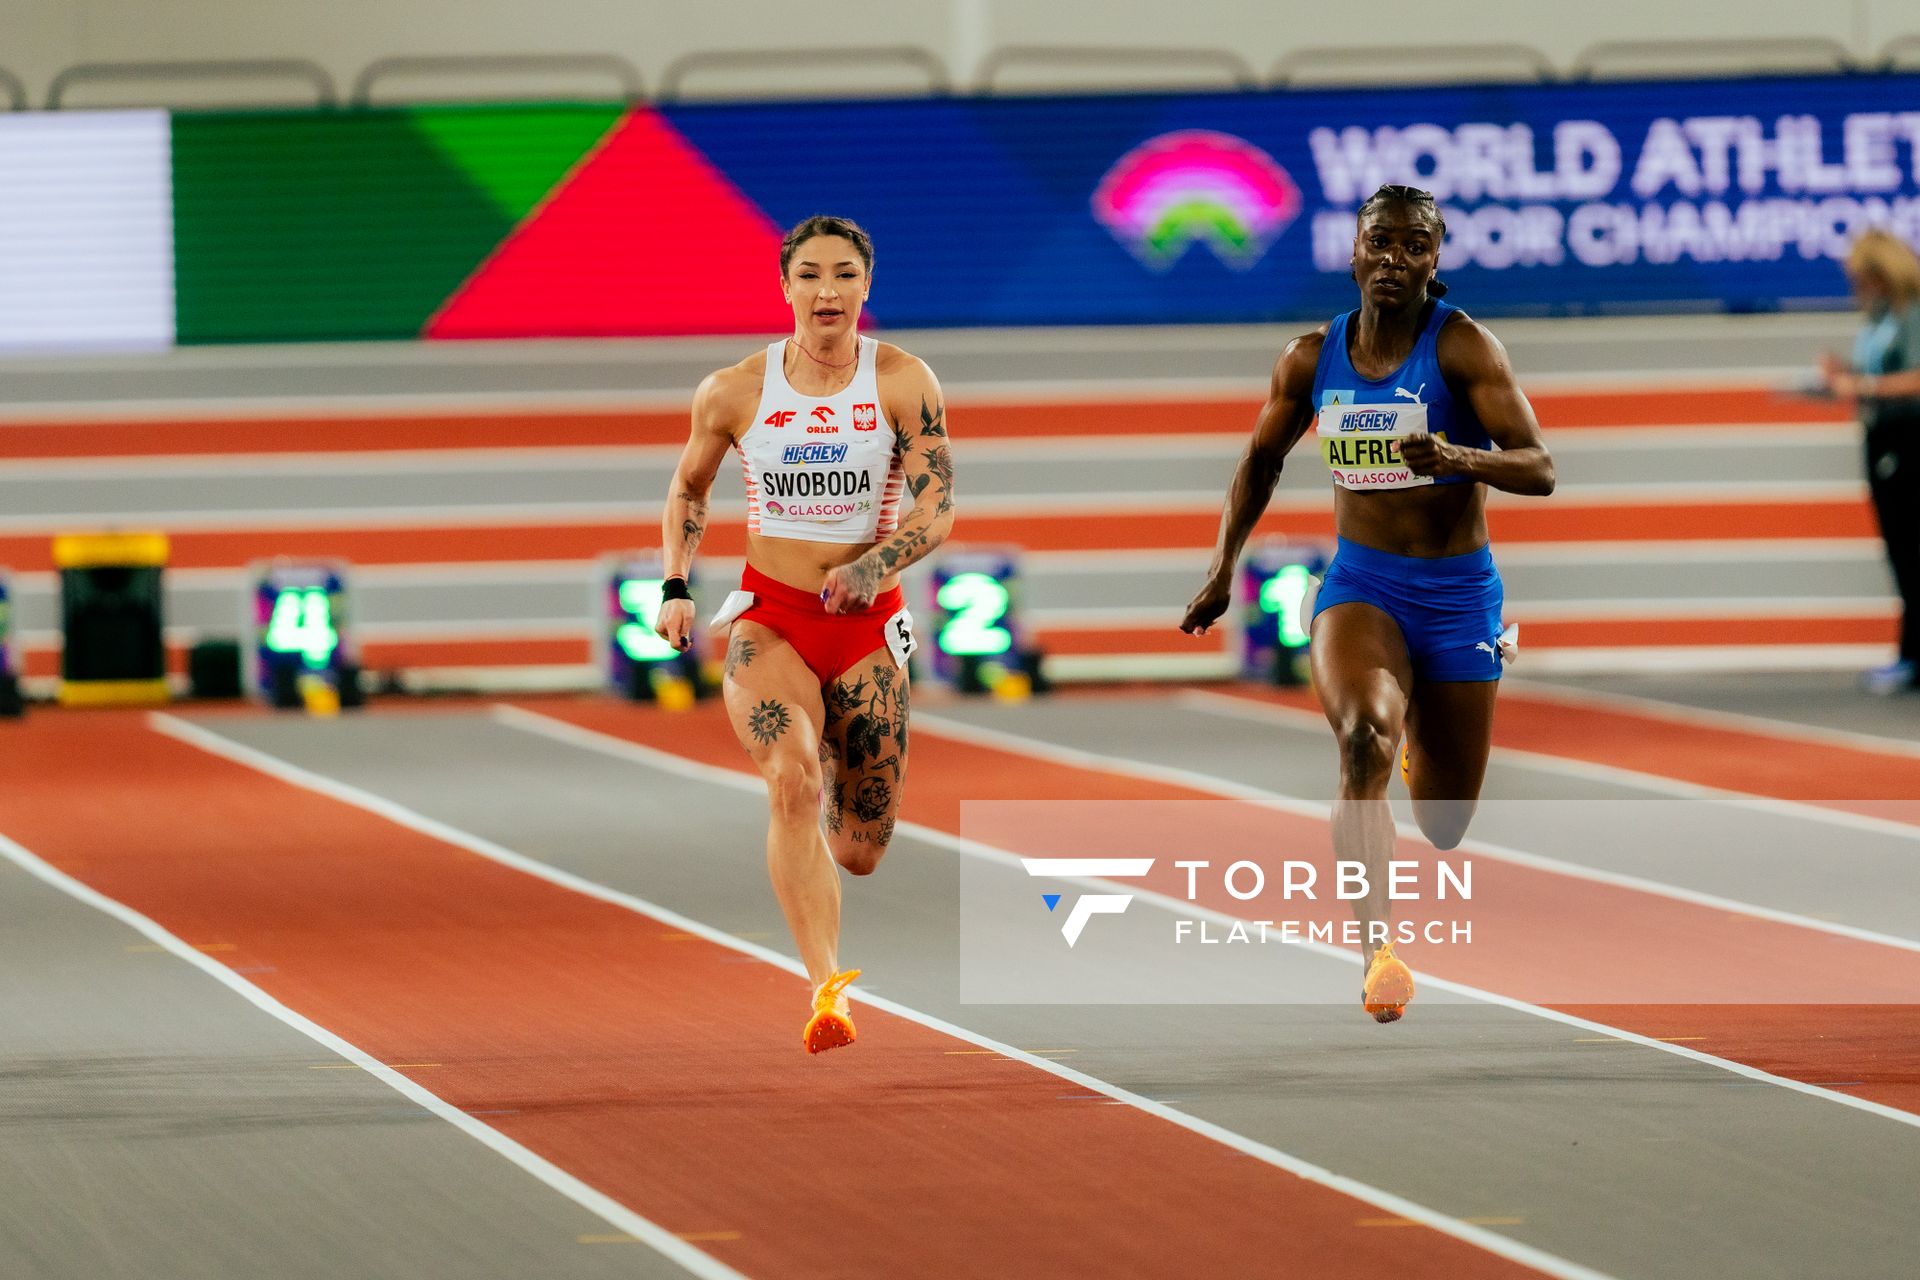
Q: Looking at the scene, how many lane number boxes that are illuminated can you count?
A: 4